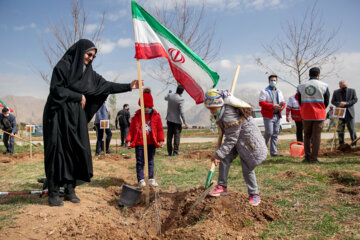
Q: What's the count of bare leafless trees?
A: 3